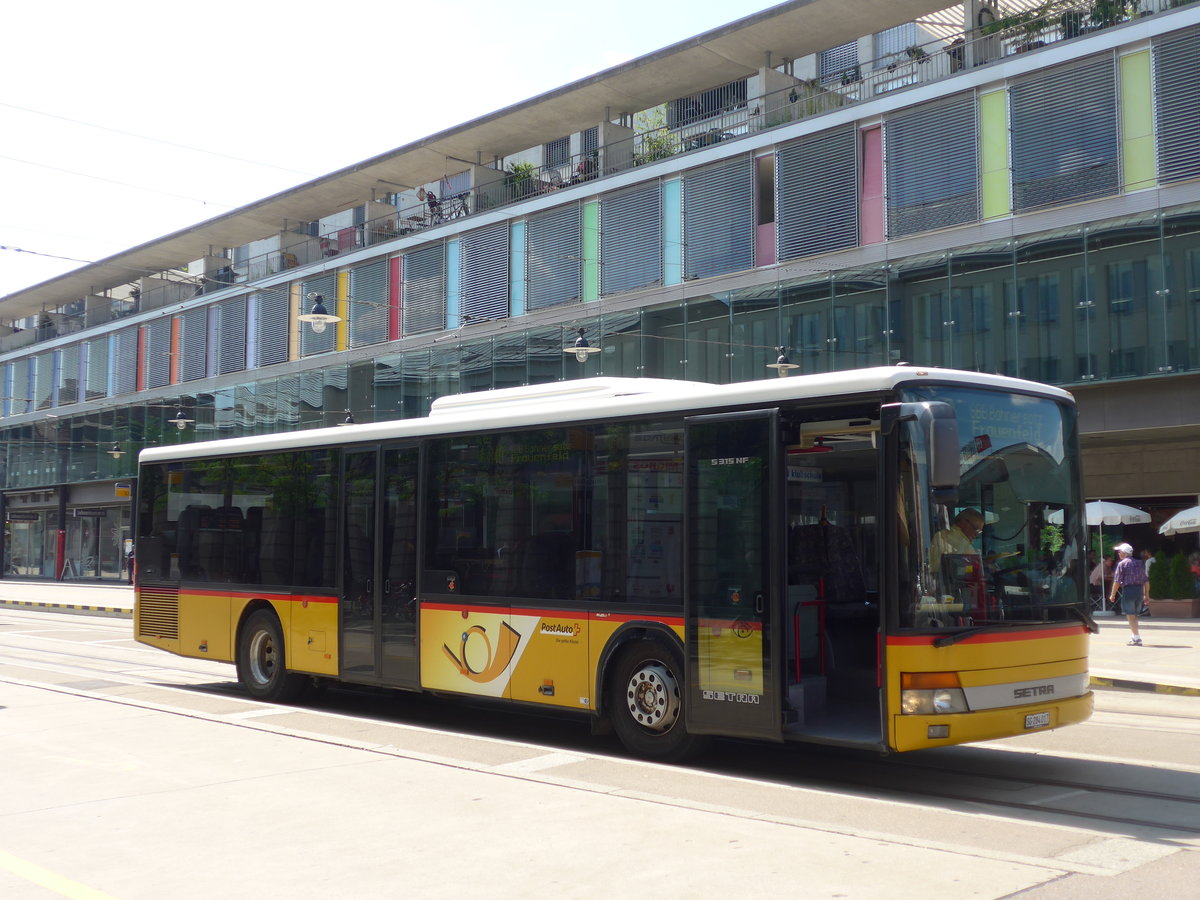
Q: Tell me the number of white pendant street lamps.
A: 6